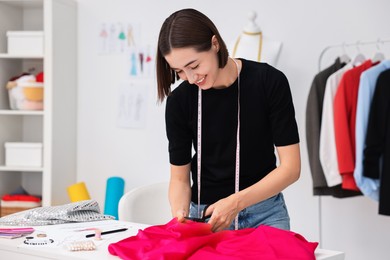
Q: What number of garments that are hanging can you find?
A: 5